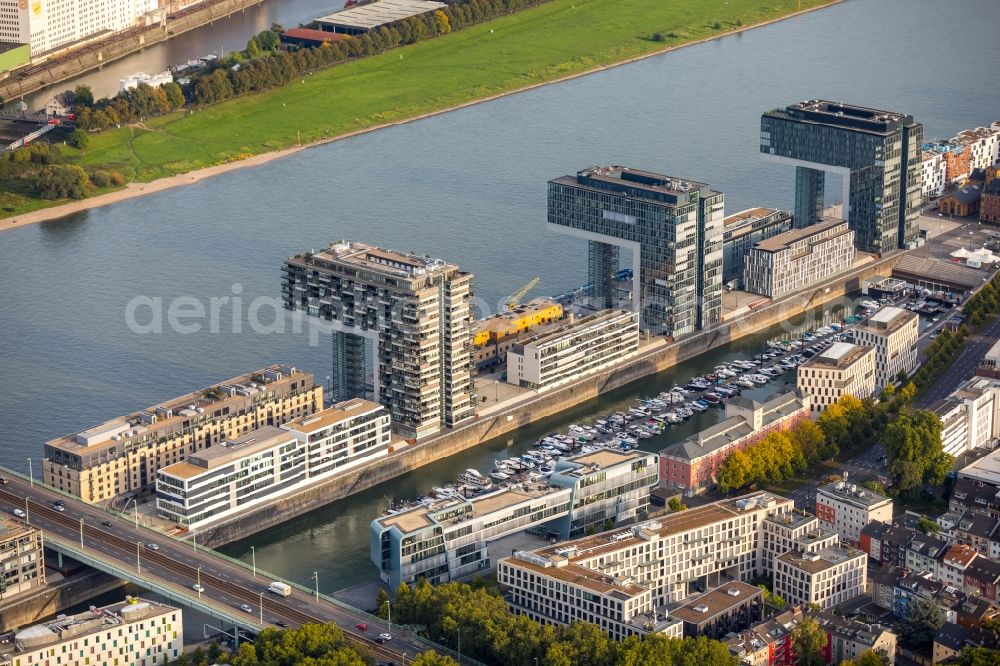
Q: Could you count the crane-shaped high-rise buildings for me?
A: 3